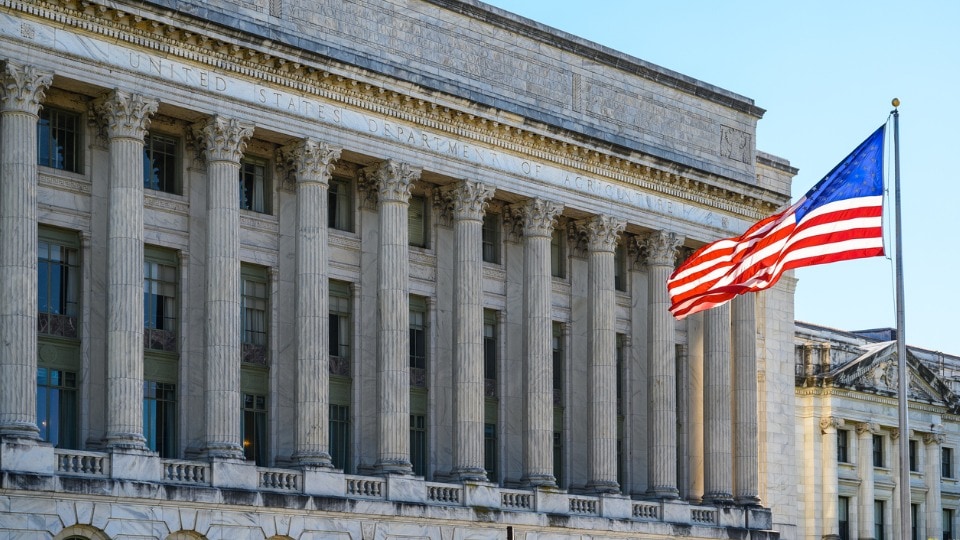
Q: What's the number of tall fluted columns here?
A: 11